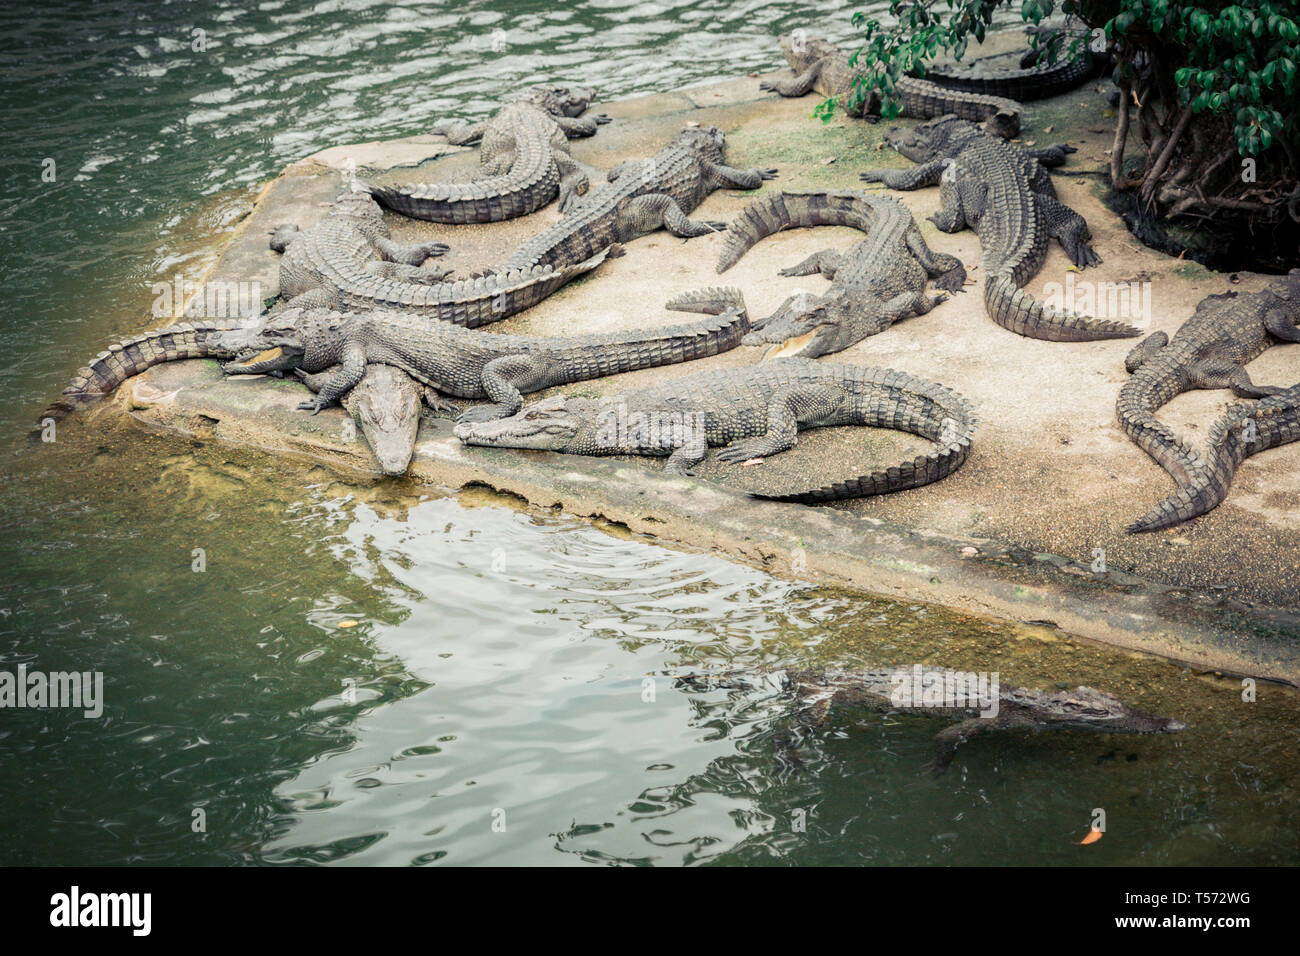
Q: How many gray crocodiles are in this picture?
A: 13